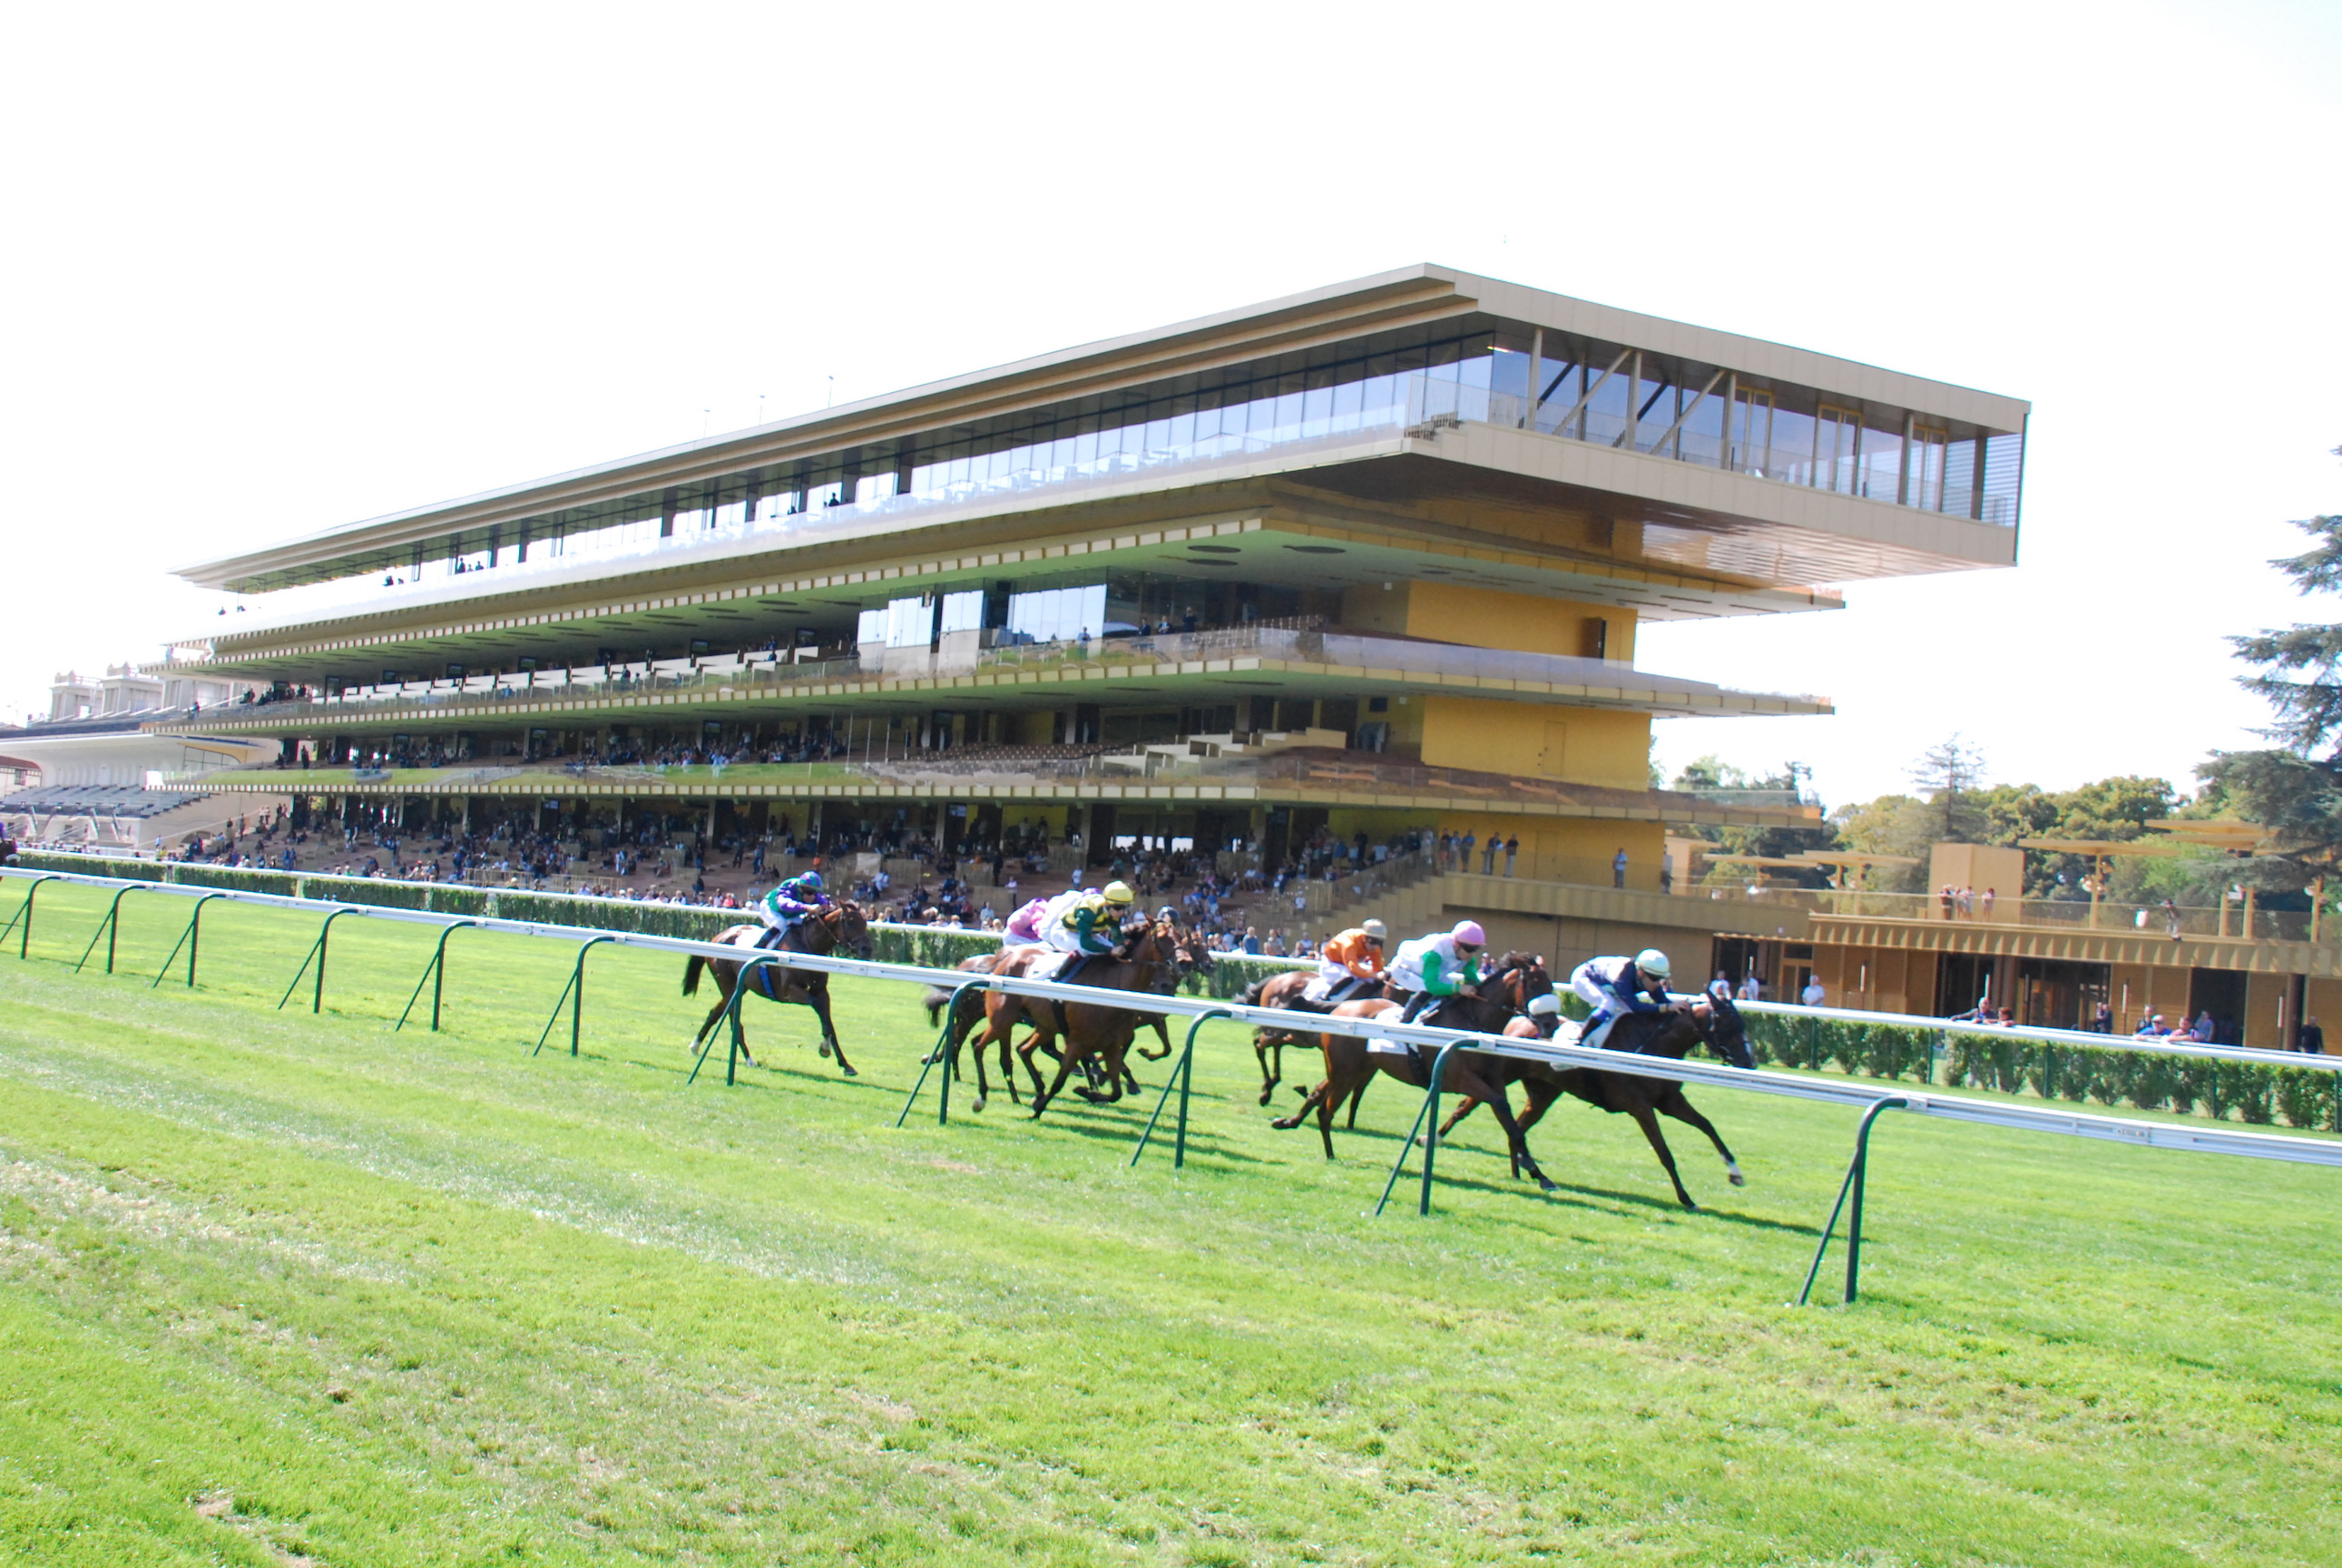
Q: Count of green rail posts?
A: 11